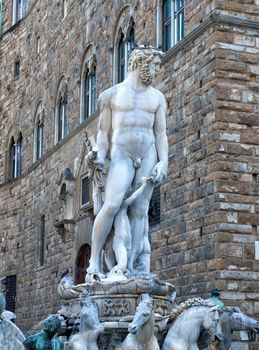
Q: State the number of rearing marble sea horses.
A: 4